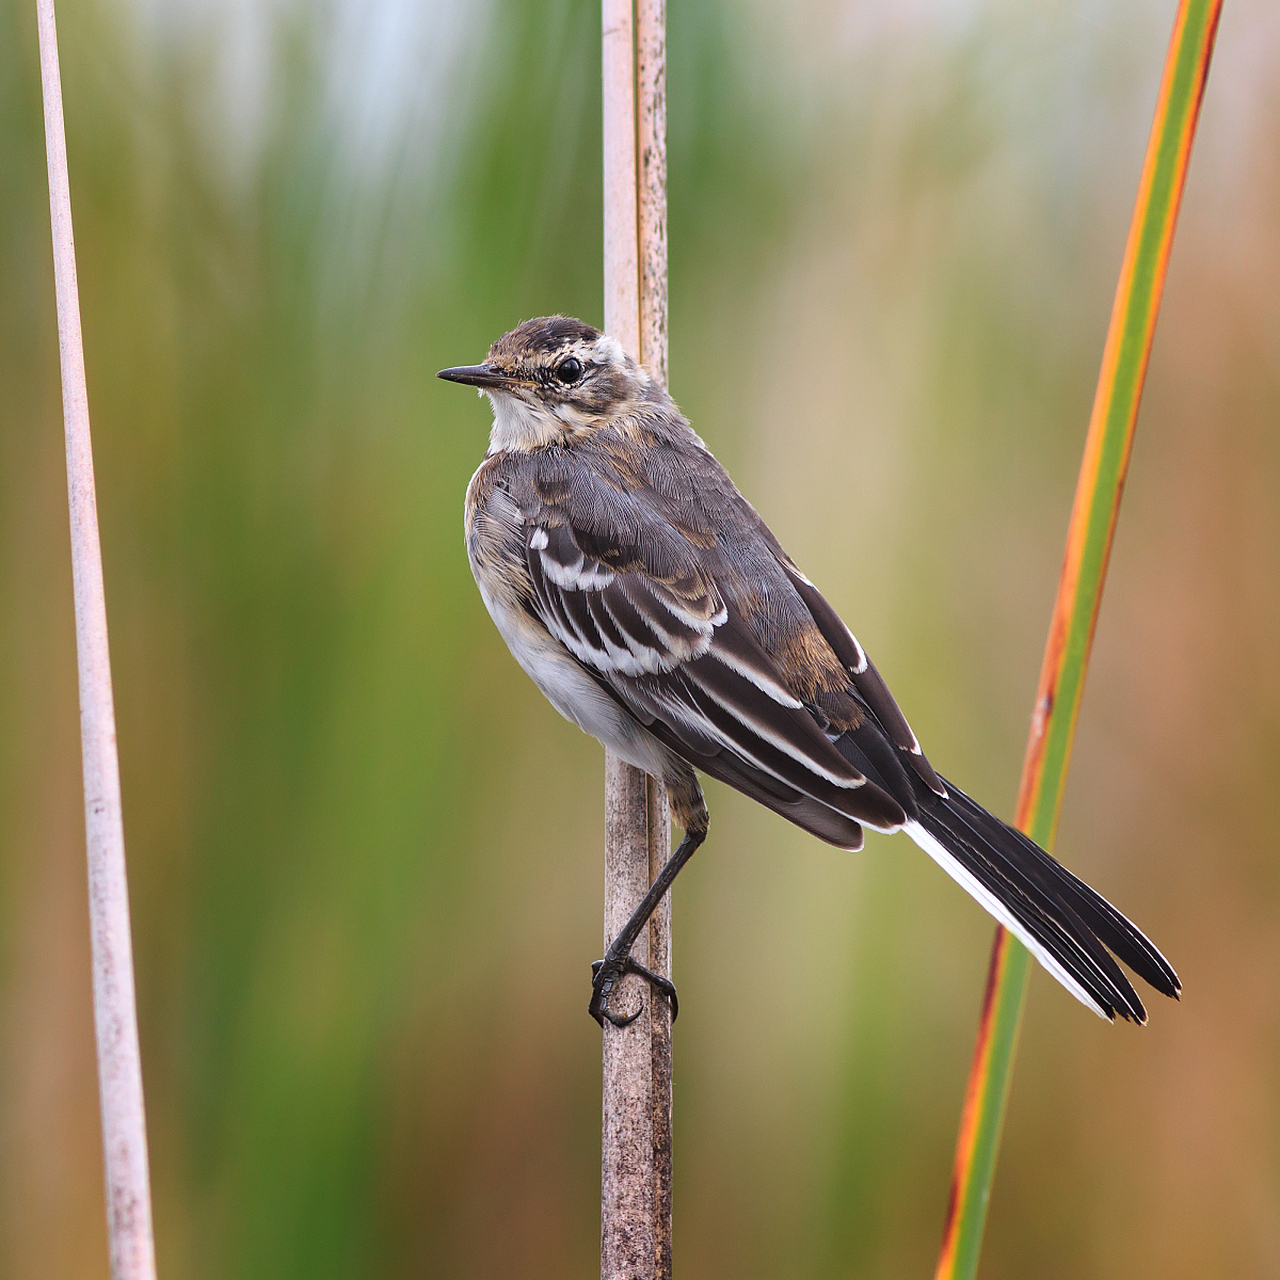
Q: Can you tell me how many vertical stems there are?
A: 3